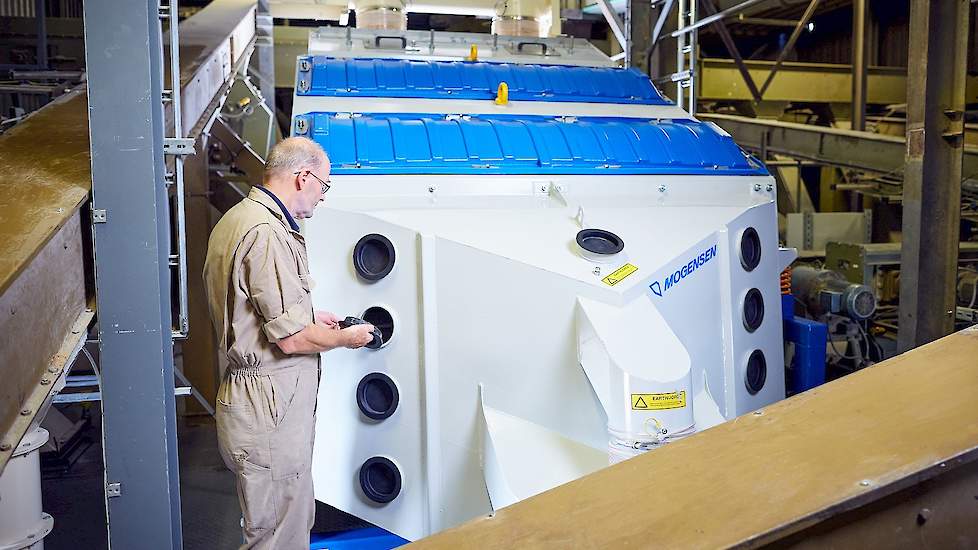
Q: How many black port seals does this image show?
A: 8